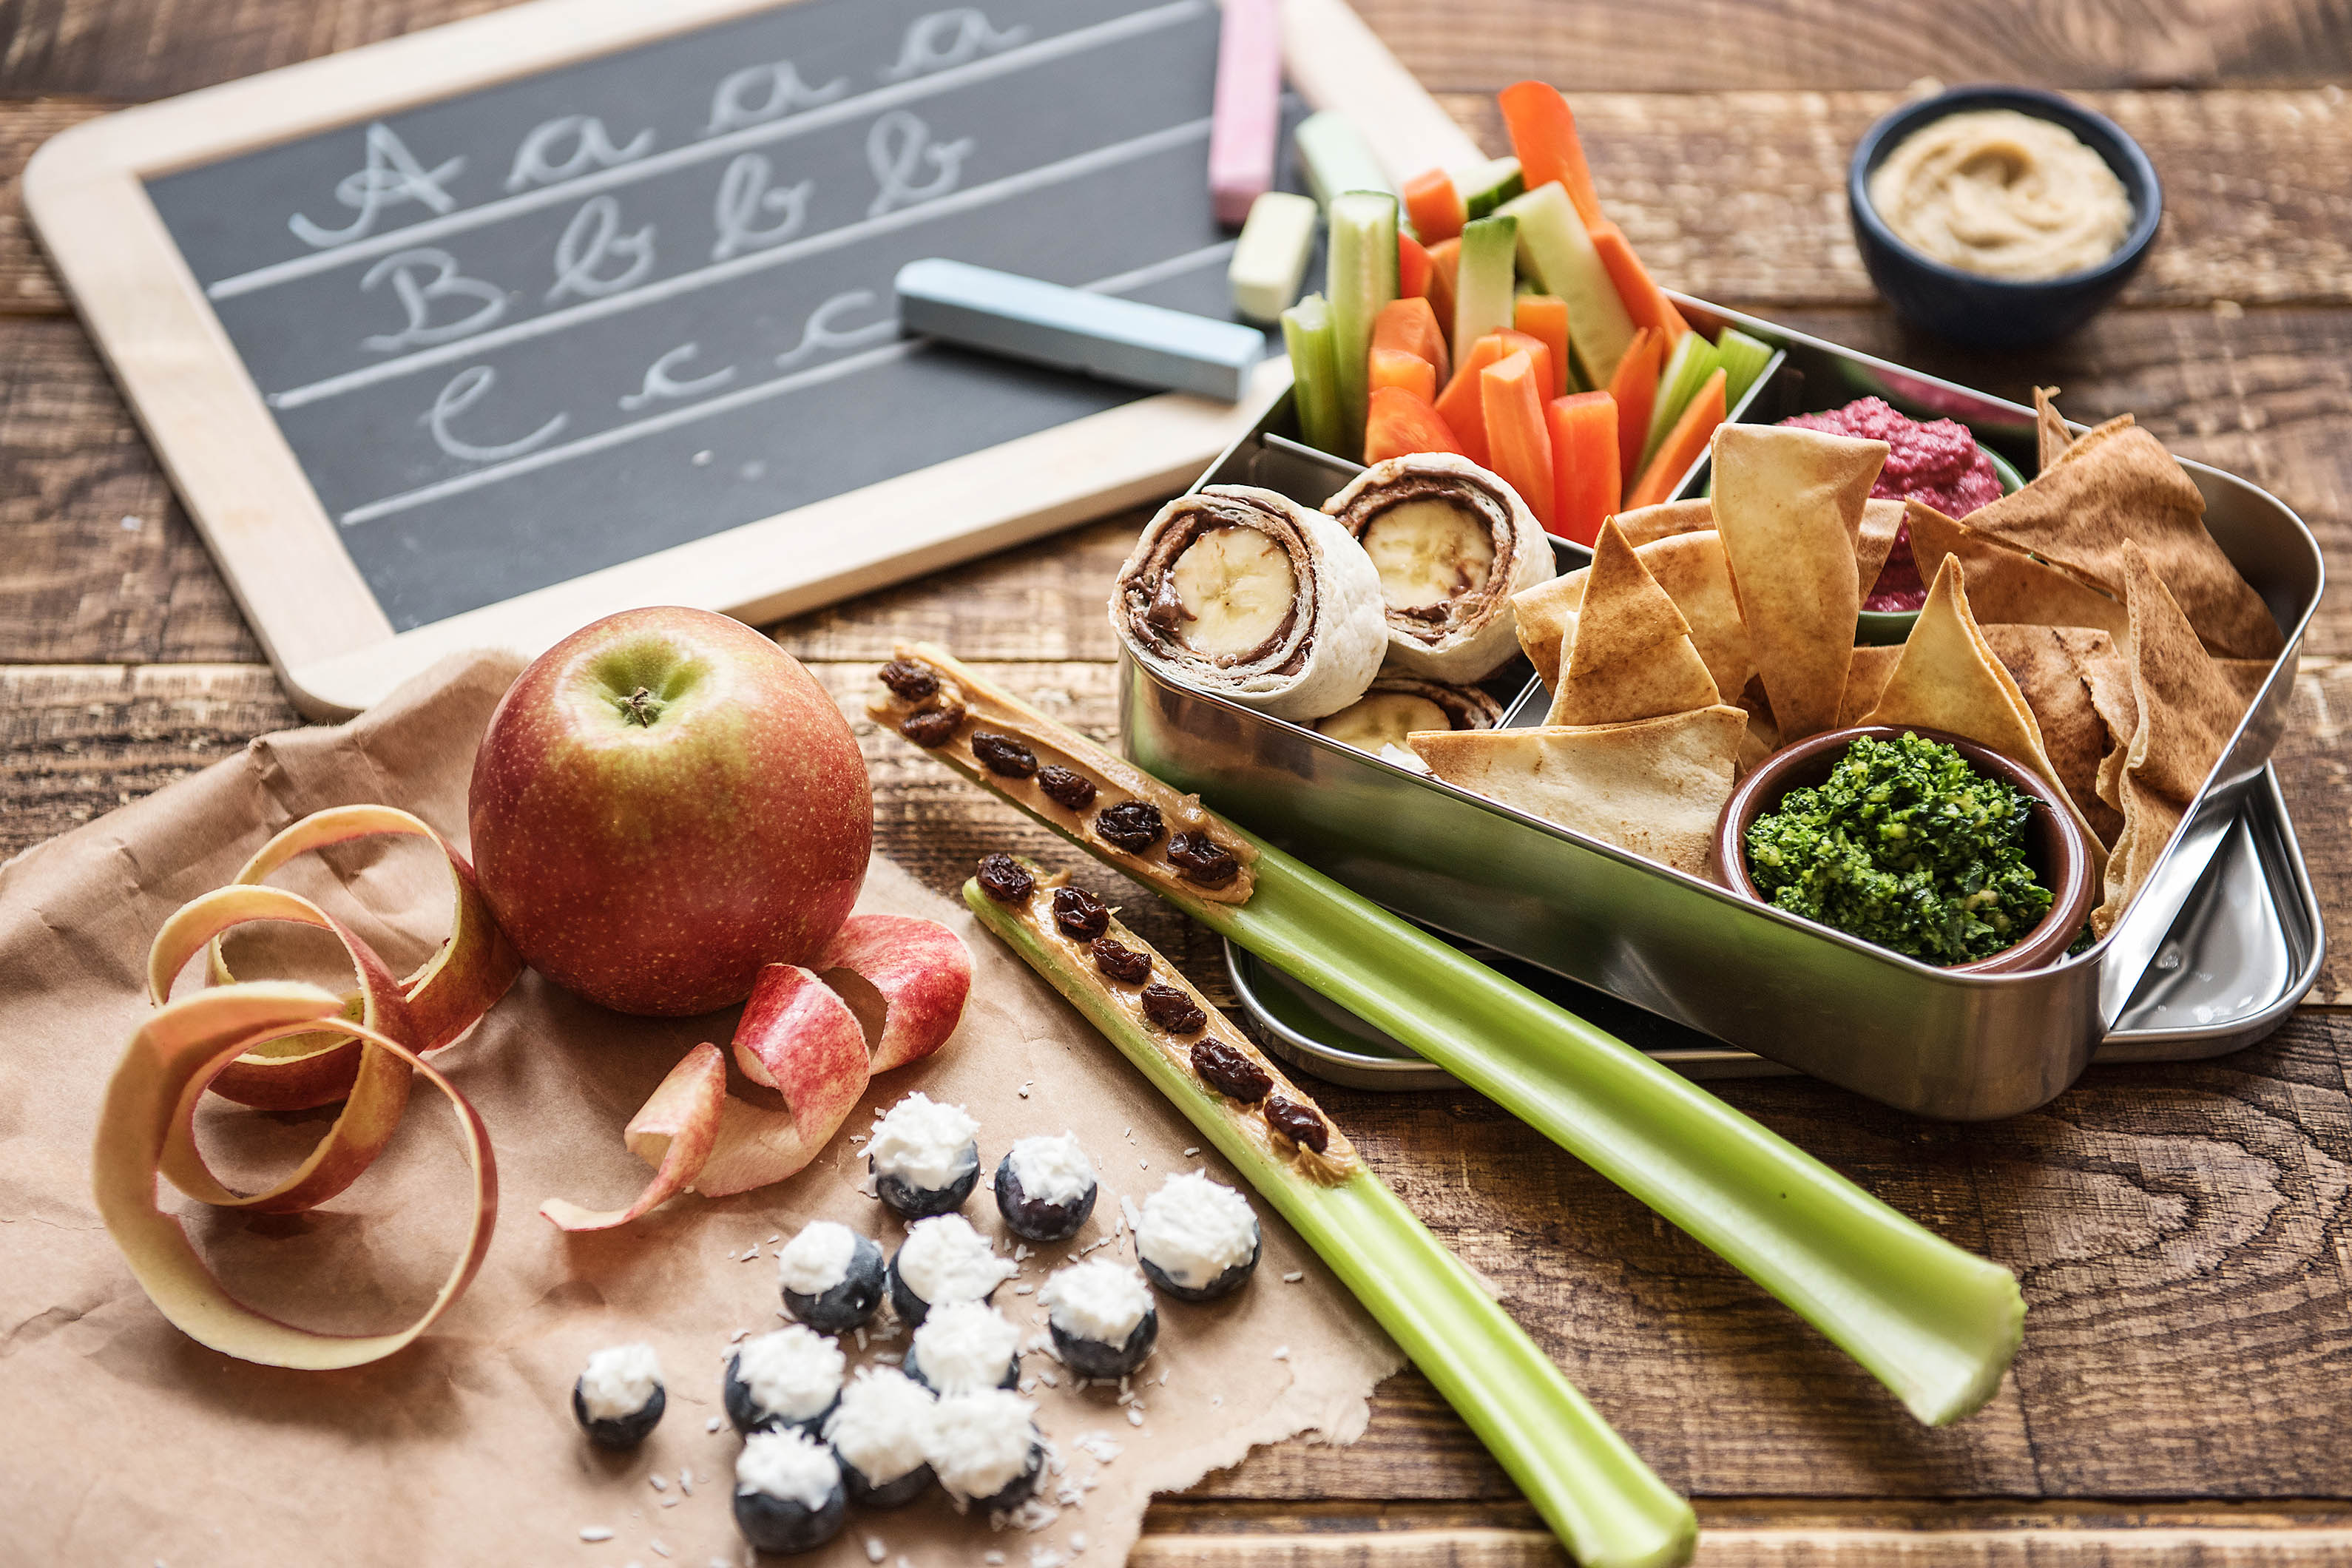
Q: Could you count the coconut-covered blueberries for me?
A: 12